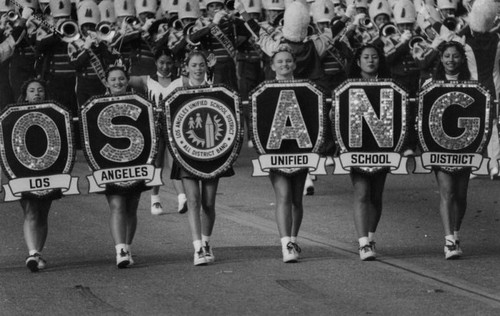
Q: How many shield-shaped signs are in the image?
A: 6